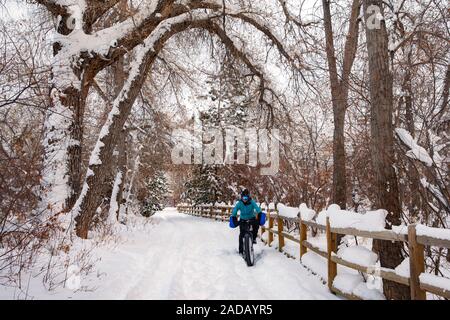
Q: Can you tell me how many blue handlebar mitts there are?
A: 2